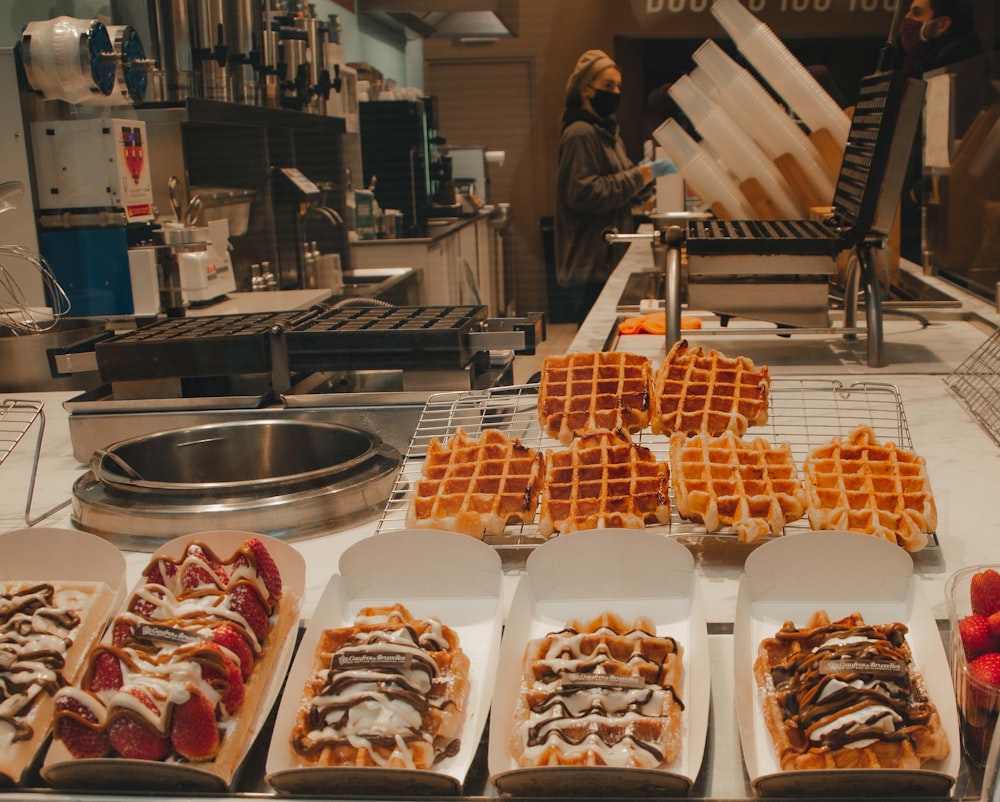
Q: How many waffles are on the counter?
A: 11